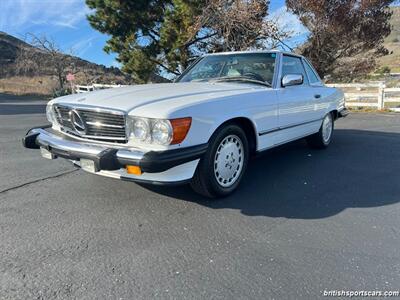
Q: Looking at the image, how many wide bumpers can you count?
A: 1